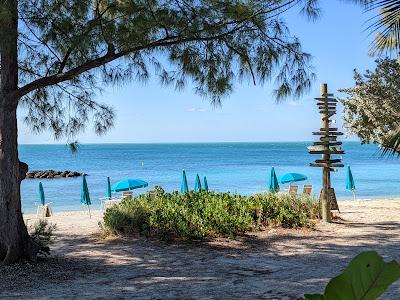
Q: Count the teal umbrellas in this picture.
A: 10